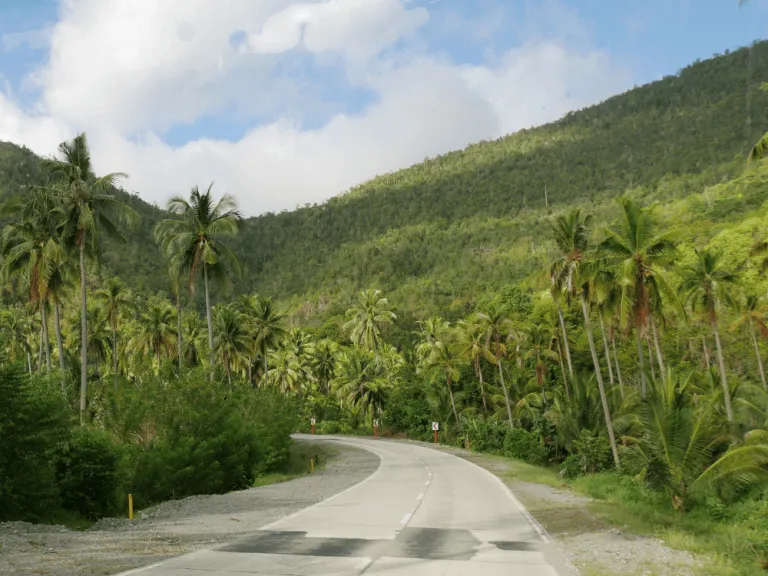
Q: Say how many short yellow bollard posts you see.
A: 2